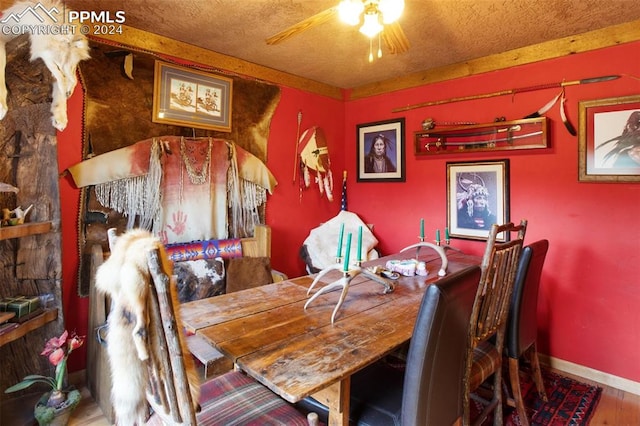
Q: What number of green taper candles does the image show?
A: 6